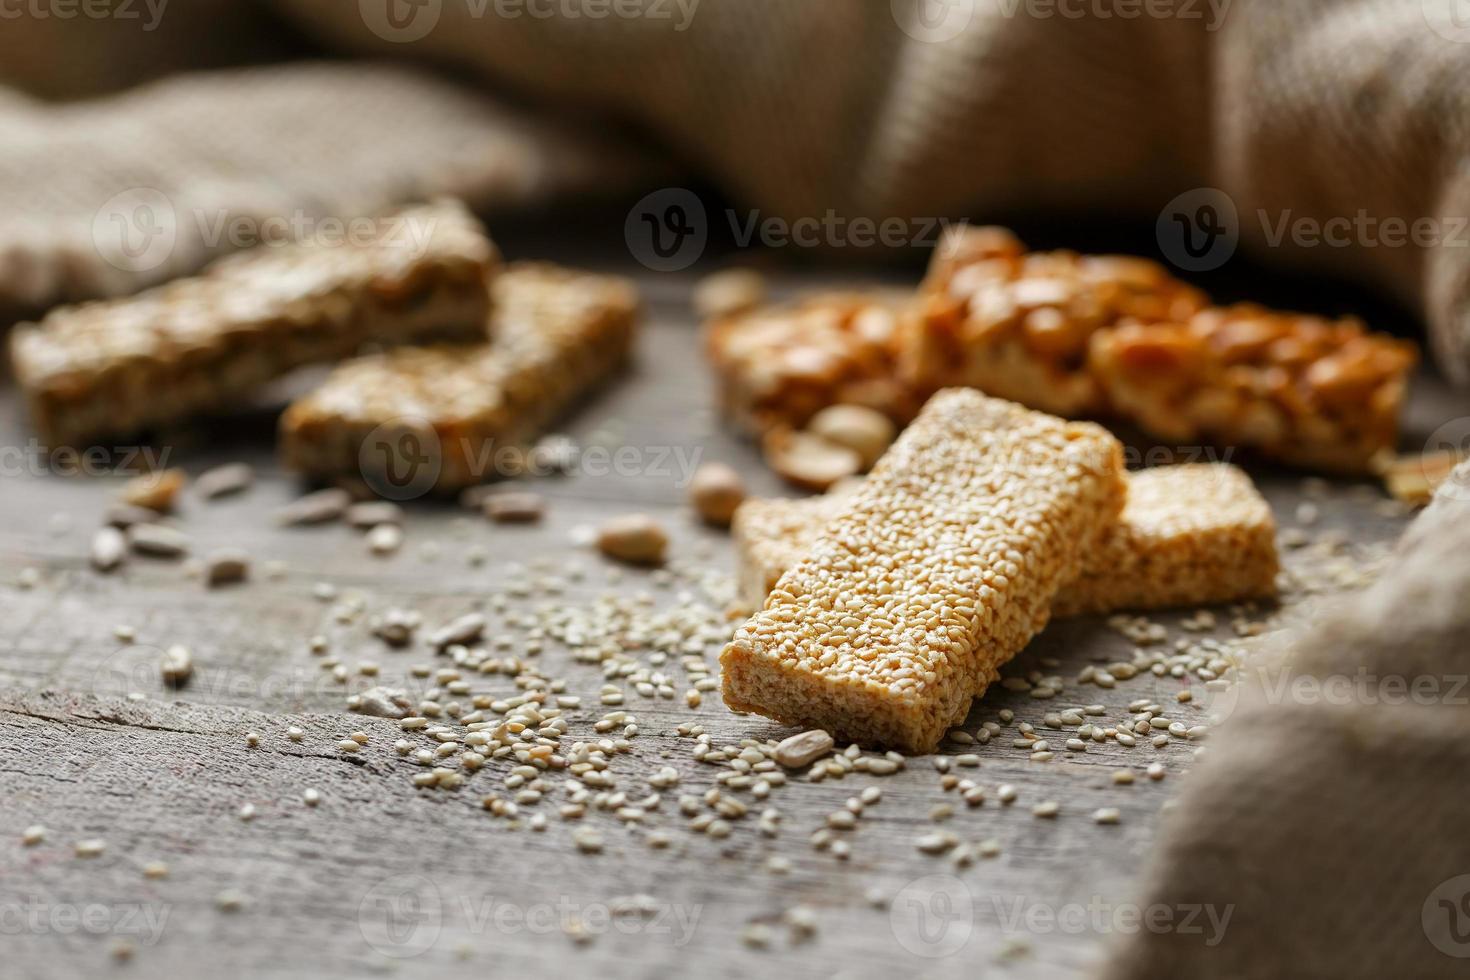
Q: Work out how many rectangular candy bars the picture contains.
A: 7